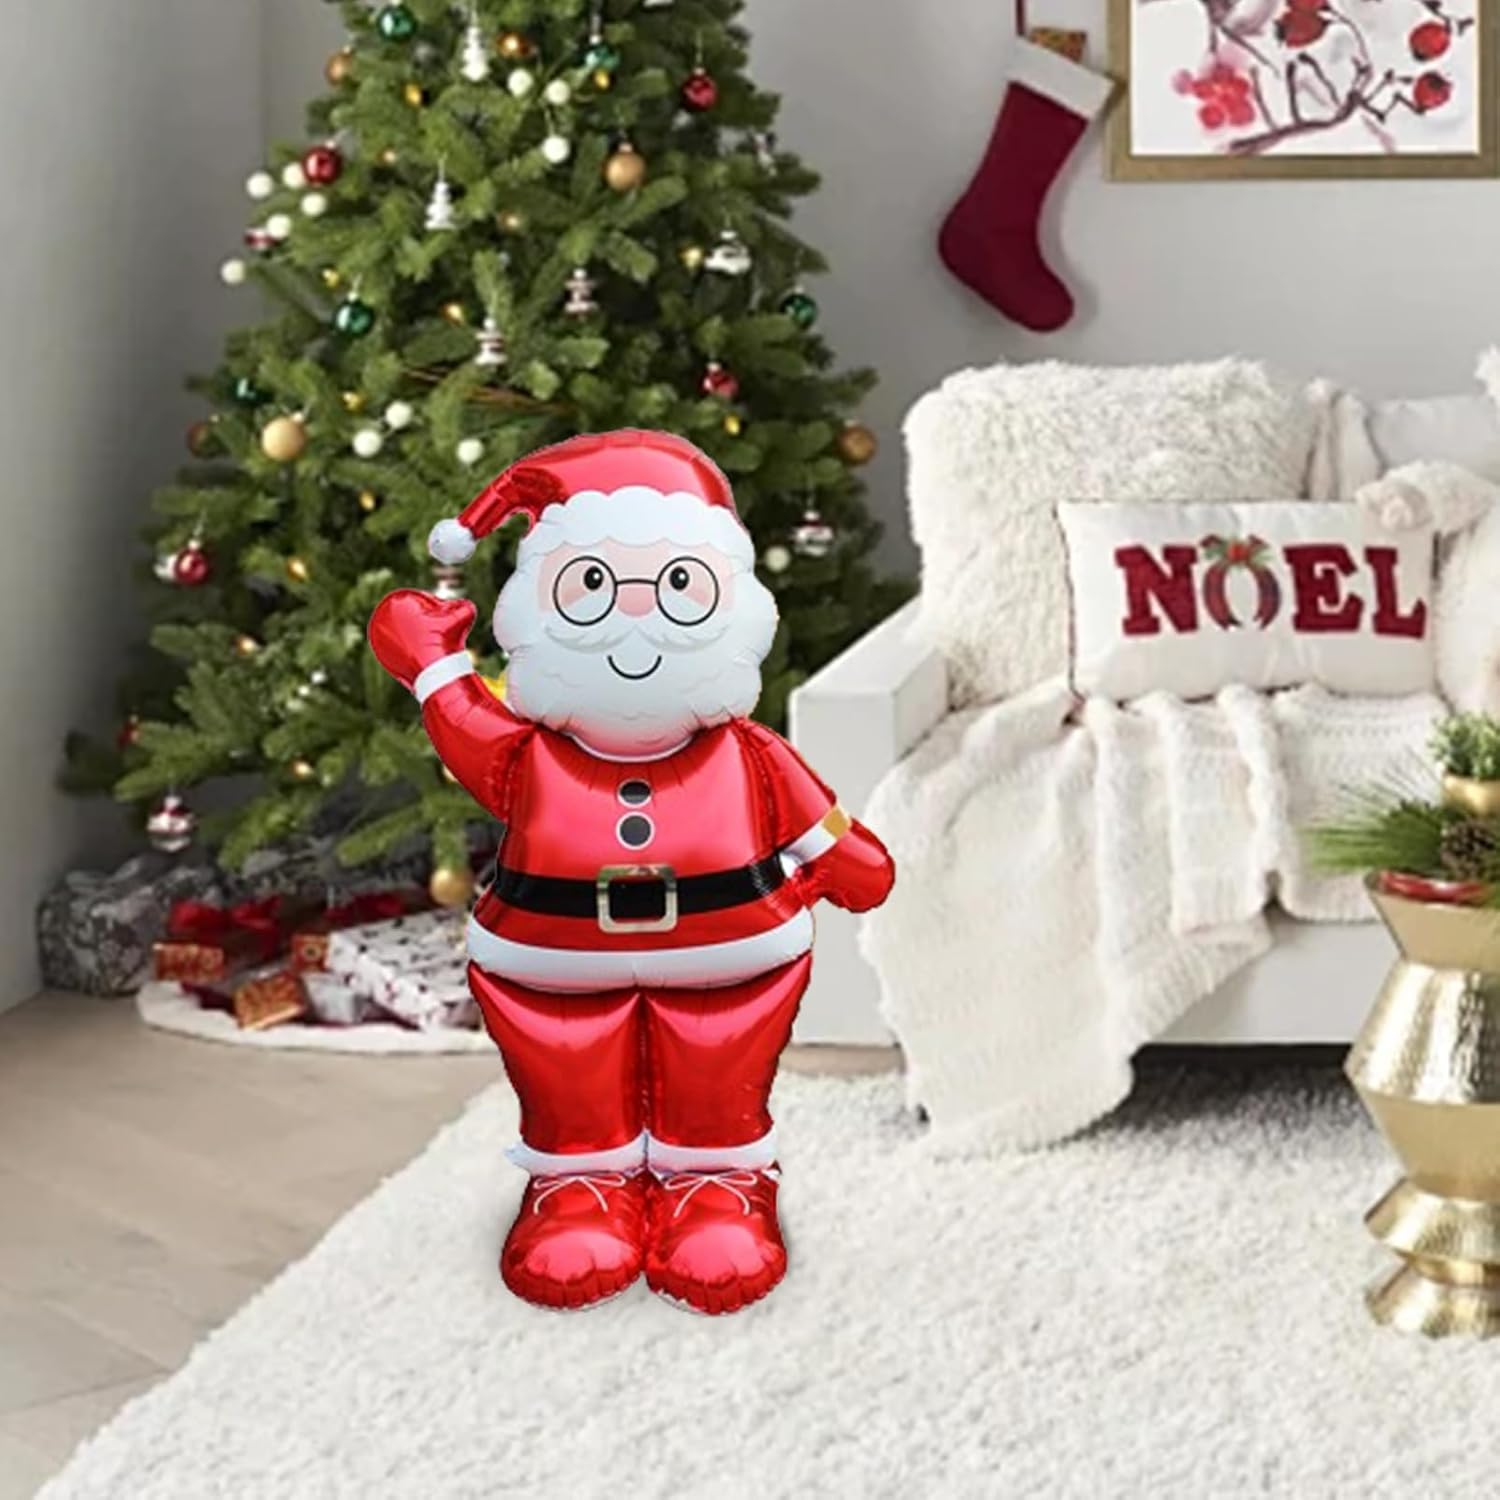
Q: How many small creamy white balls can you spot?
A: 12